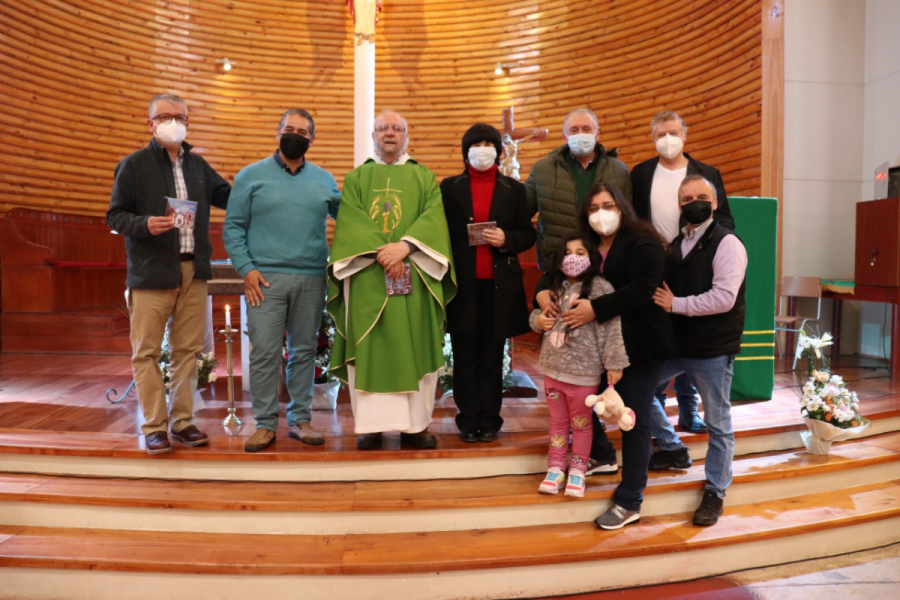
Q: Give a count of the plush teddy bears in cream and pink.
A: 1